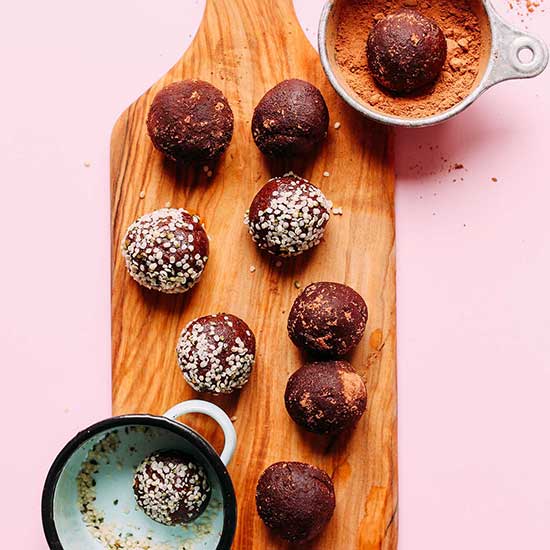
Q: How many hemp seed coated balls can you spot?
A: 4